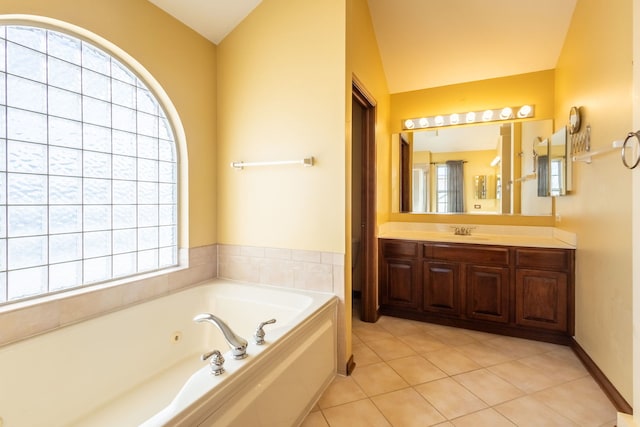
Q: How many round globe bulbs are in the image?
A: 8